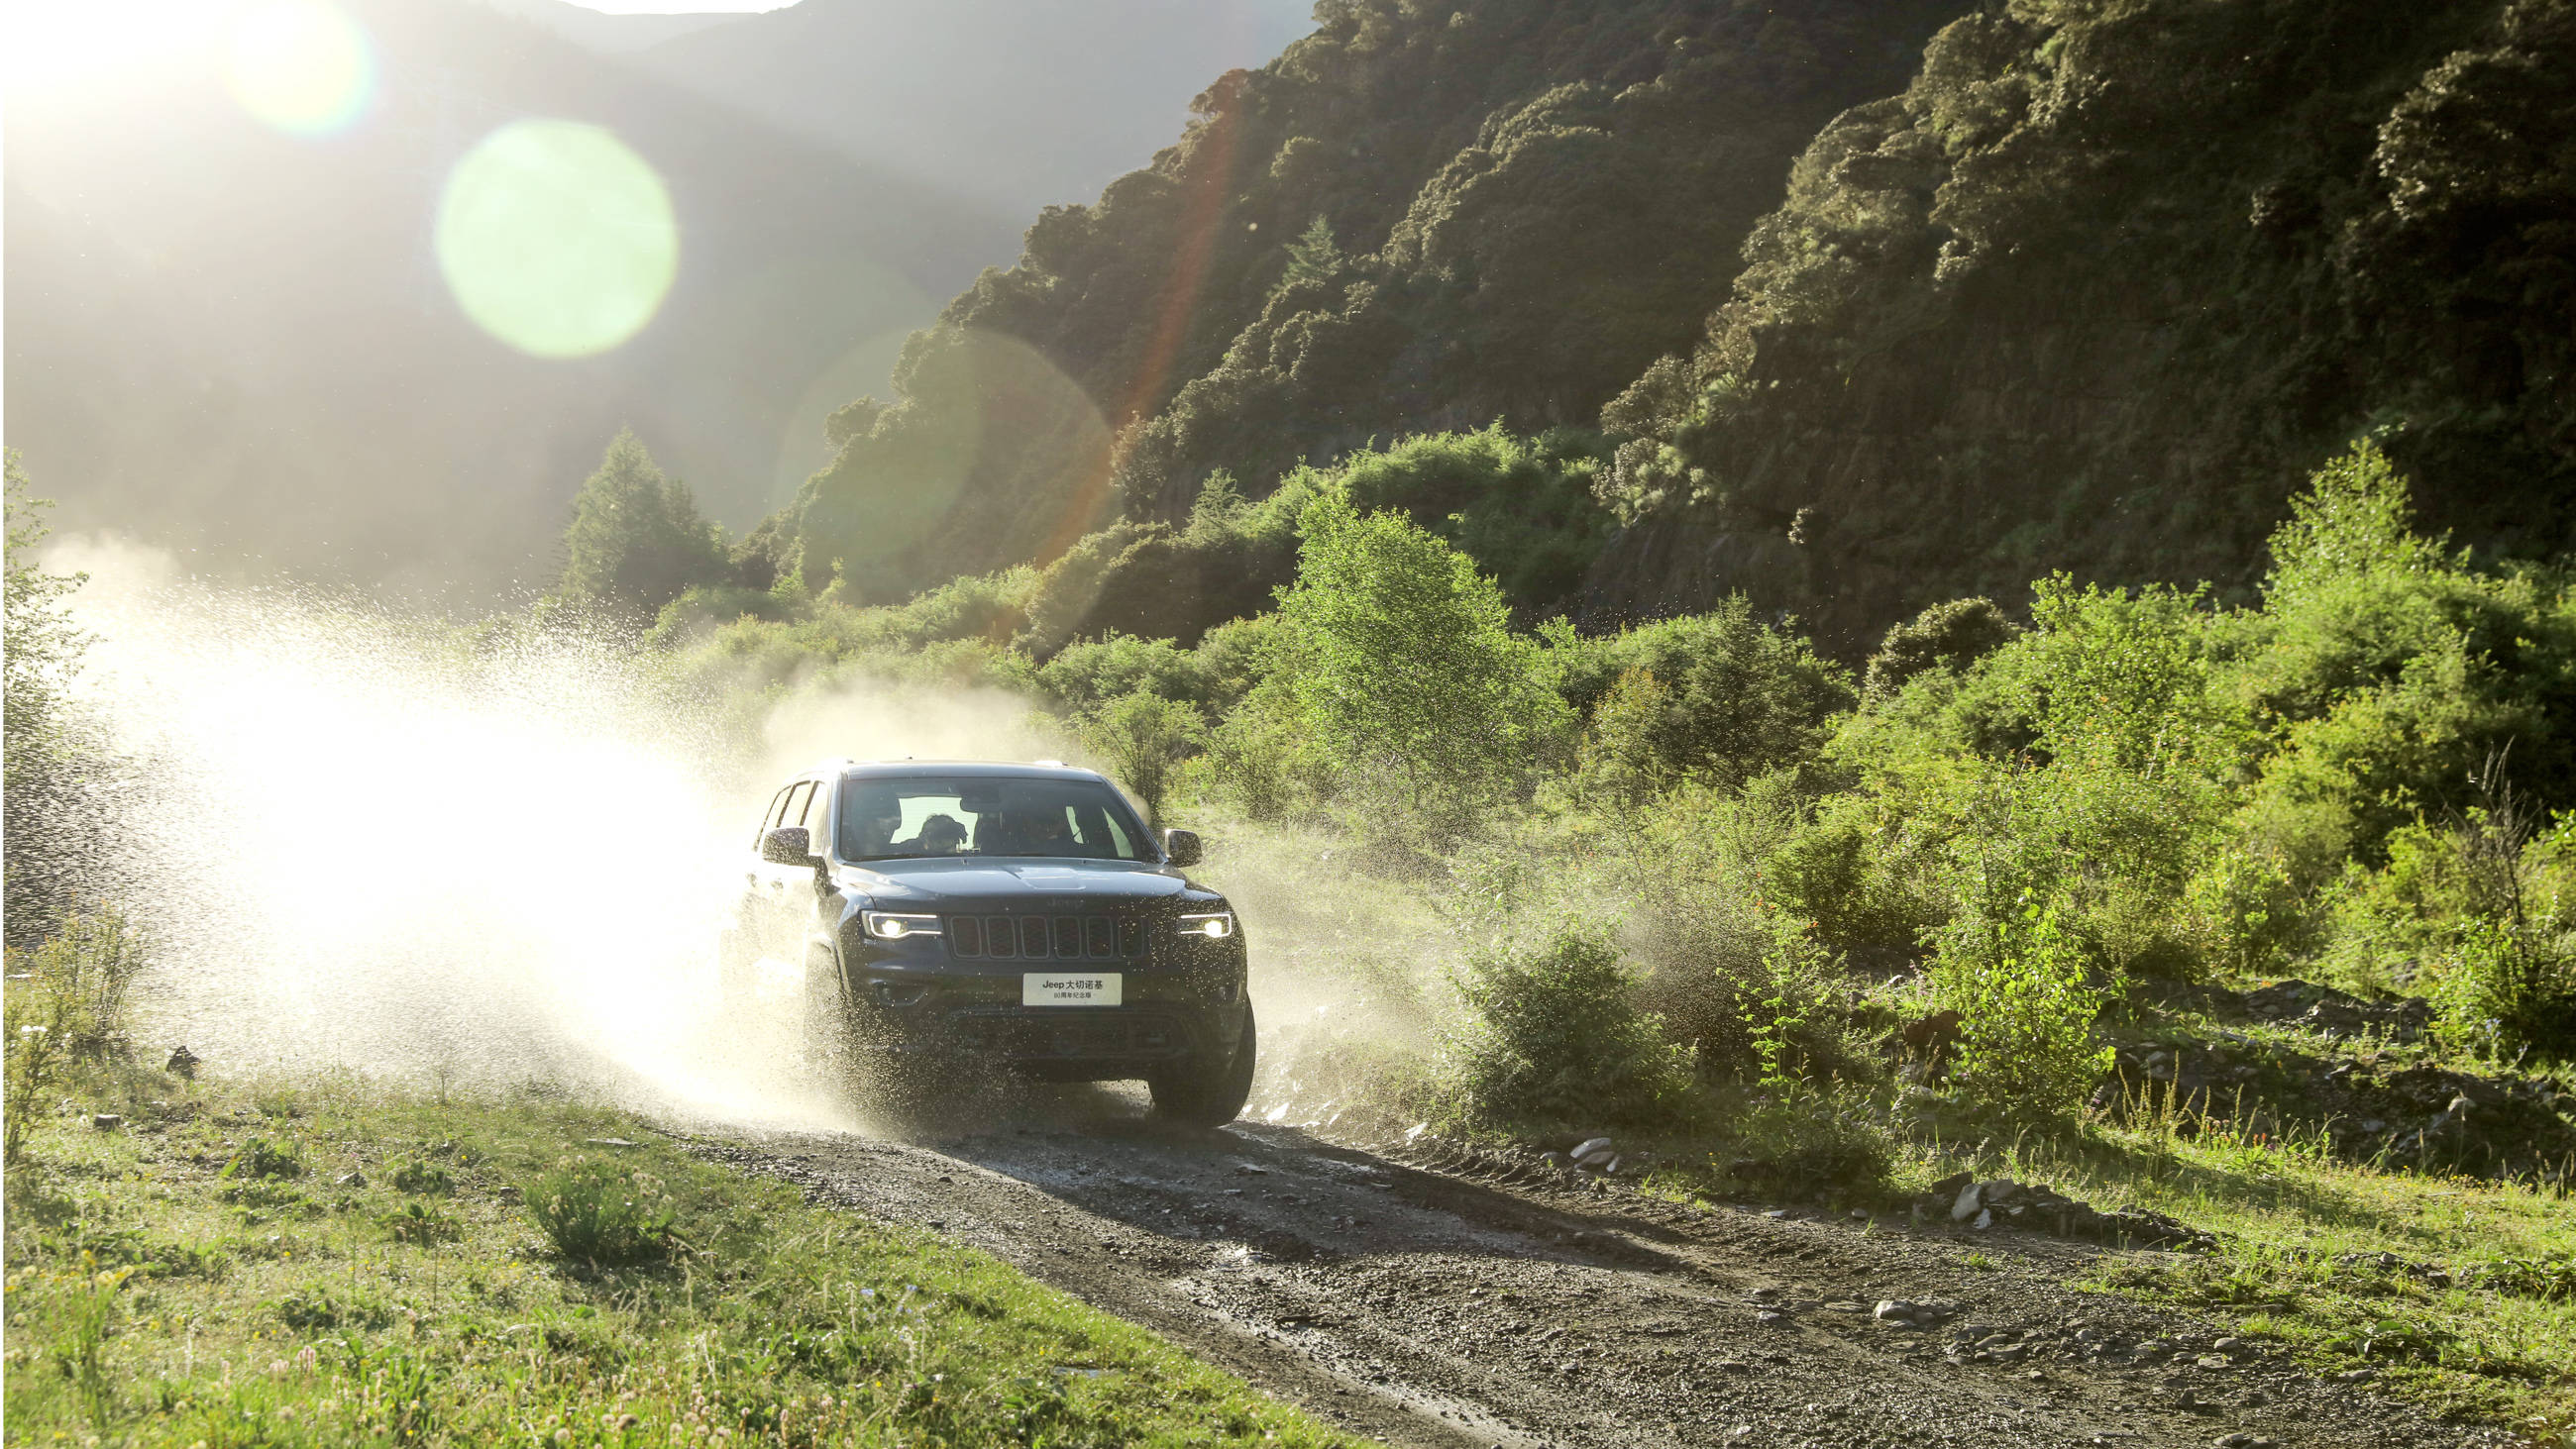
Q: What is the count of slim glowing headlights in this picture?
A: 2